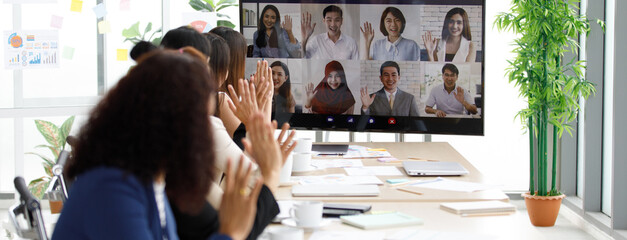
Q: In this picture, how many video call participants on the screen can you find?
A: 8